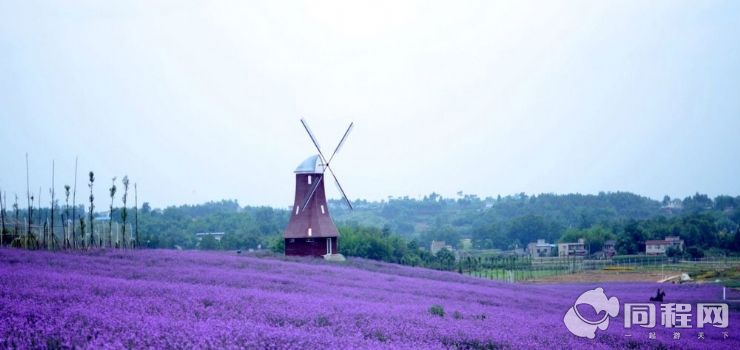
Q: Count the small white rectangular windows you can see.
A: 4